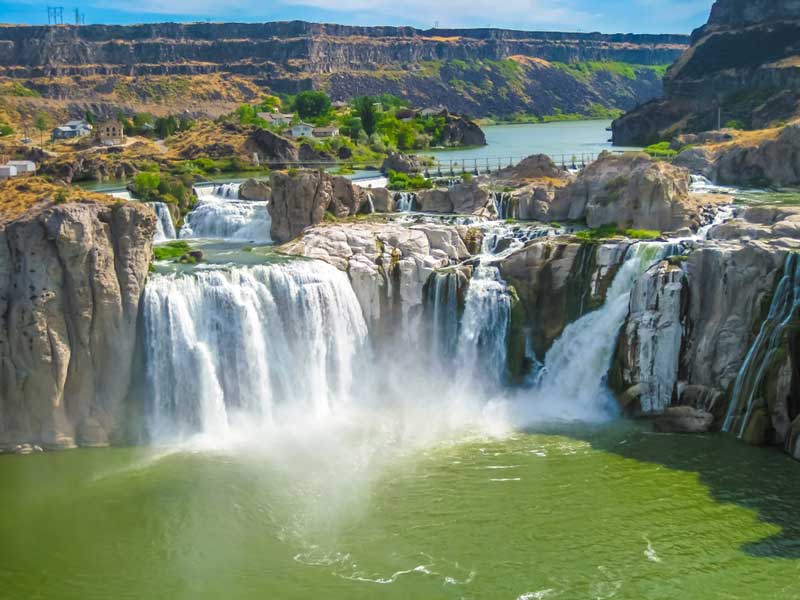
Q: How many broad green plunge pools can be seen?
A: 1